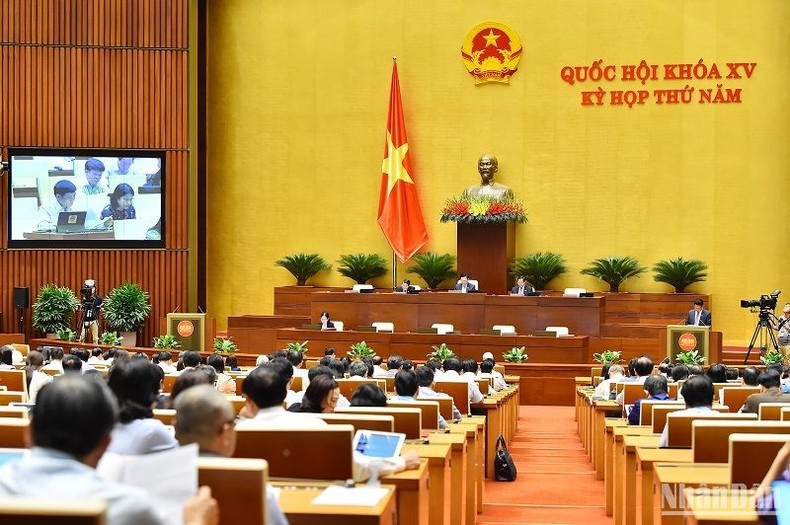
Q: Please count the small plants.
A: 11